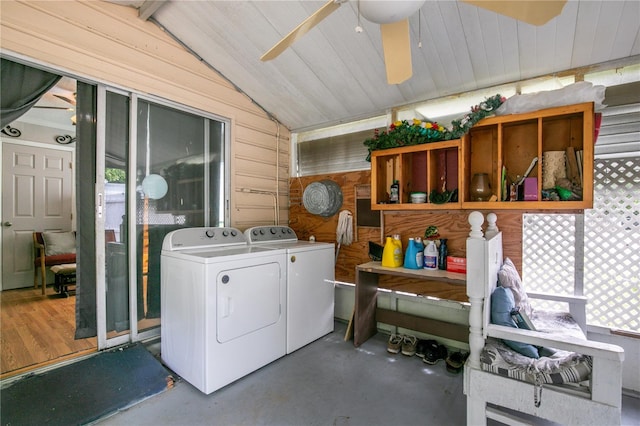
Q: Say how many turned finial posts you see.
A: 2